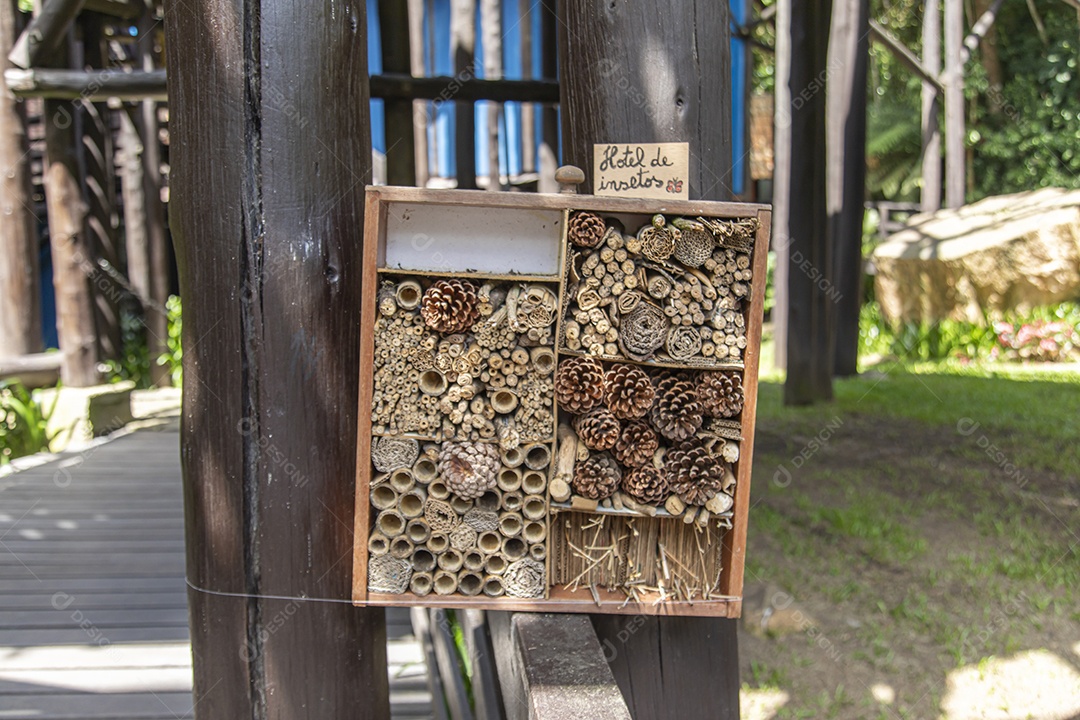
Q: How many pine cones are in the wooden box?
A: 12